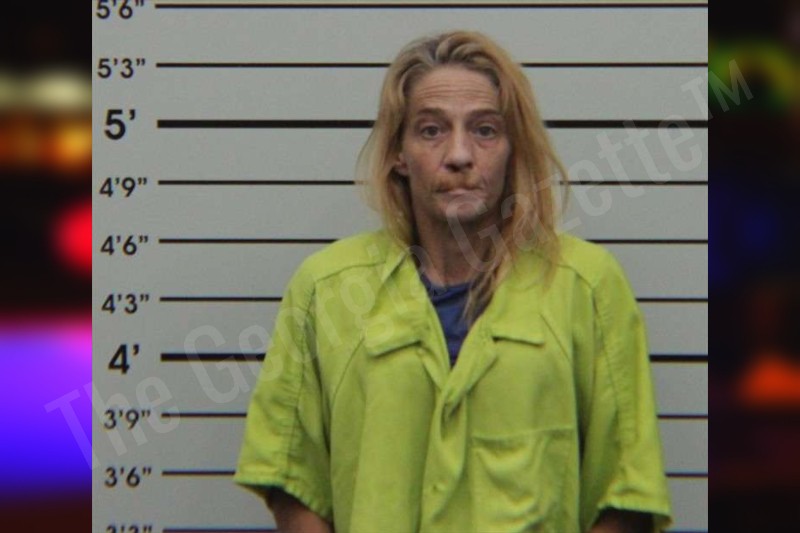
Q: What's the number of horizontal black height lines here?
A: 10